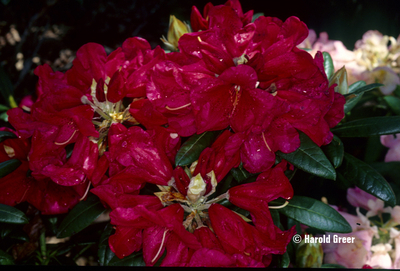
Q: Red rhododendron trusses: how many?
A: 3